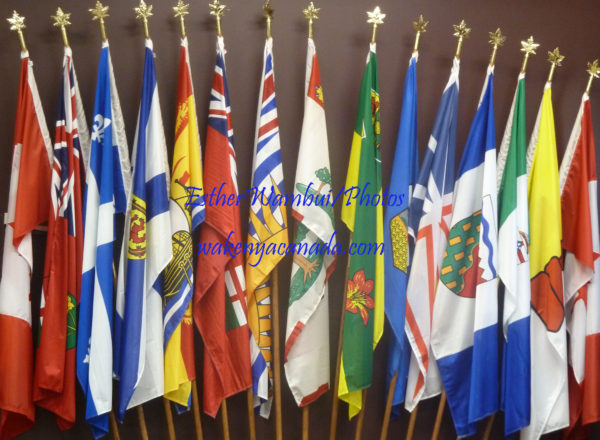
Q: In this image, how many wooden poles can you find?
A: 15